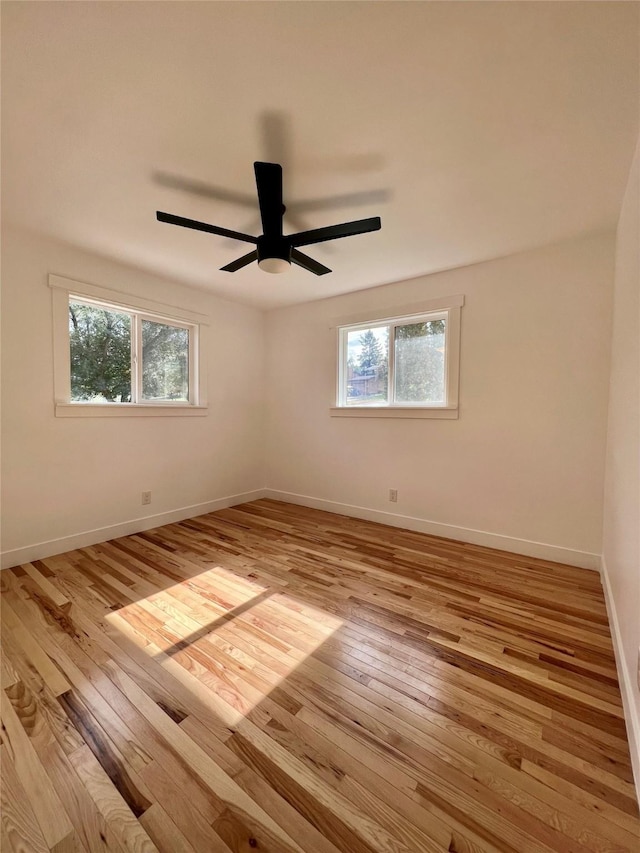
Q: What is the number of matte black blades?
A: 5